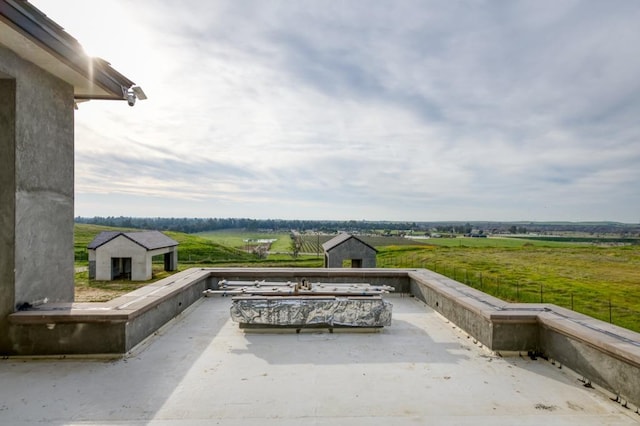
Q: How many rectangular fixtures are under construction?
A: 1